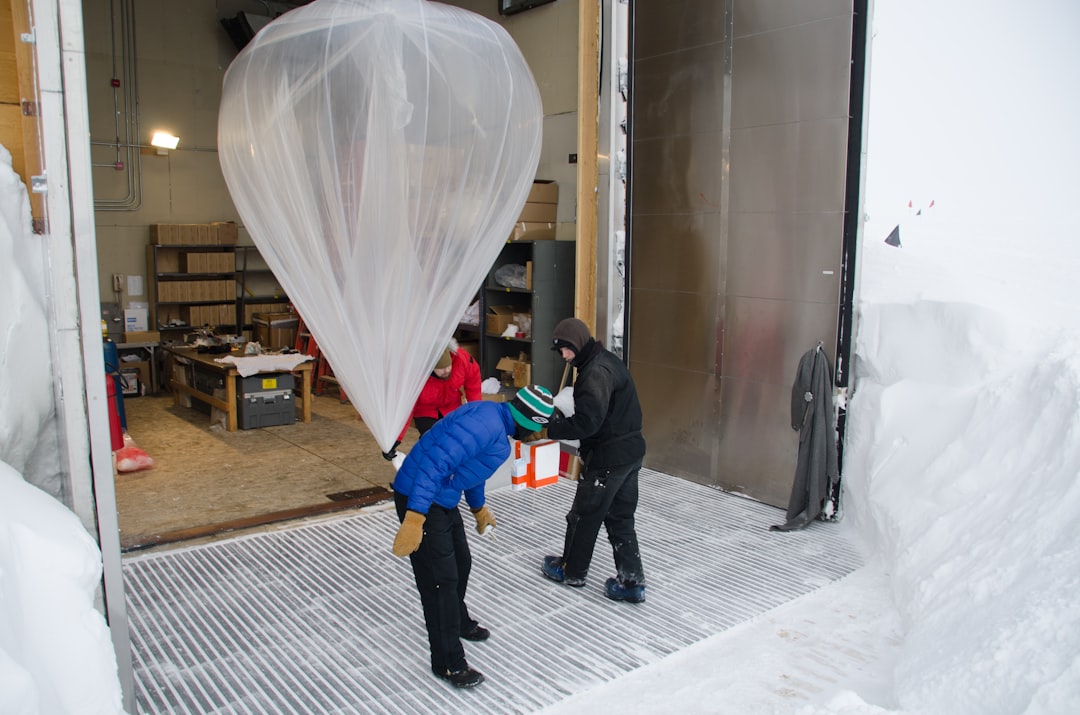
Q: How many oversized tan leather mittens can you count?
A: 2